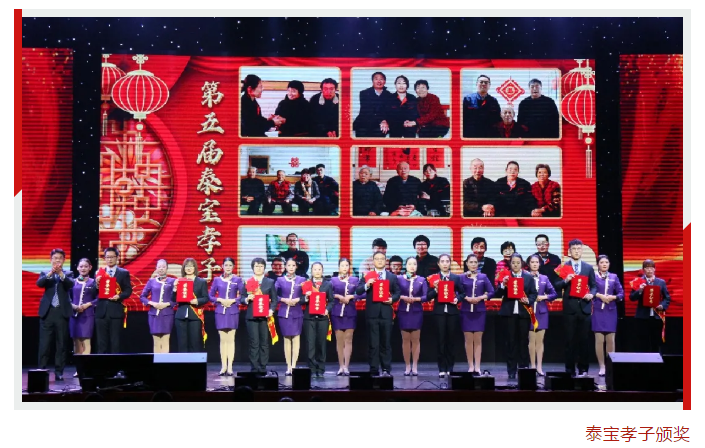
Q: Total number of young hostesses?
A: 9